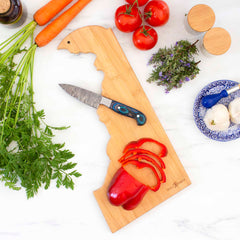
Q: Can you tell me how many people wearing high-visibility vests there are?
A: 0